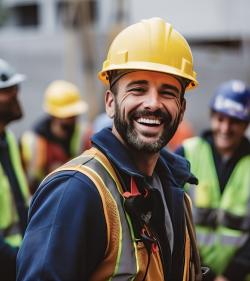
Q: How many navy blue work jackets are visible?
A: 1